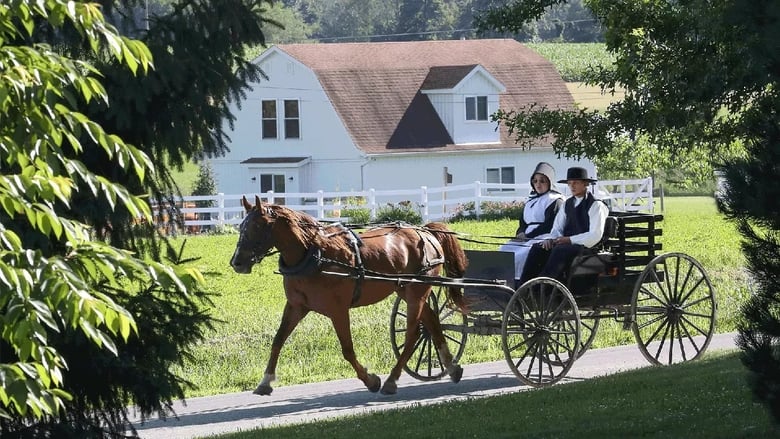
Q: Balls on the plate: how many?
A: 0